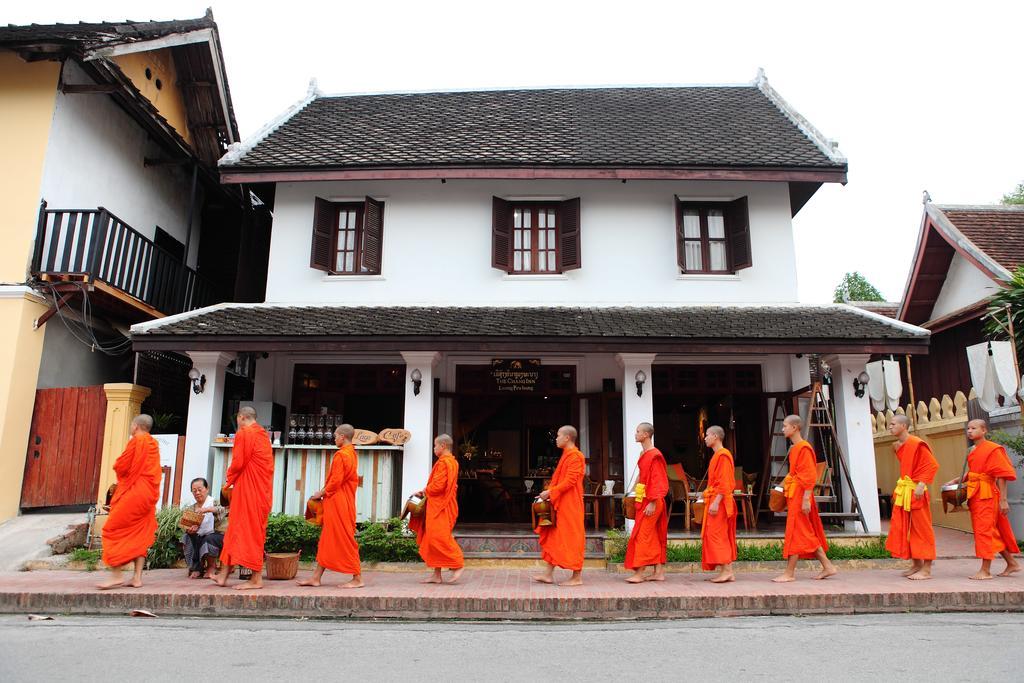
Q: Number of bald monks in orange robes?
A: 10